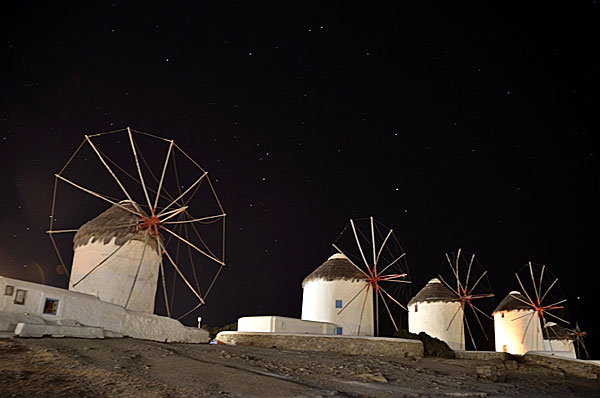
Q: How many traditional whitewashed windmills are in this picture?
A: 5